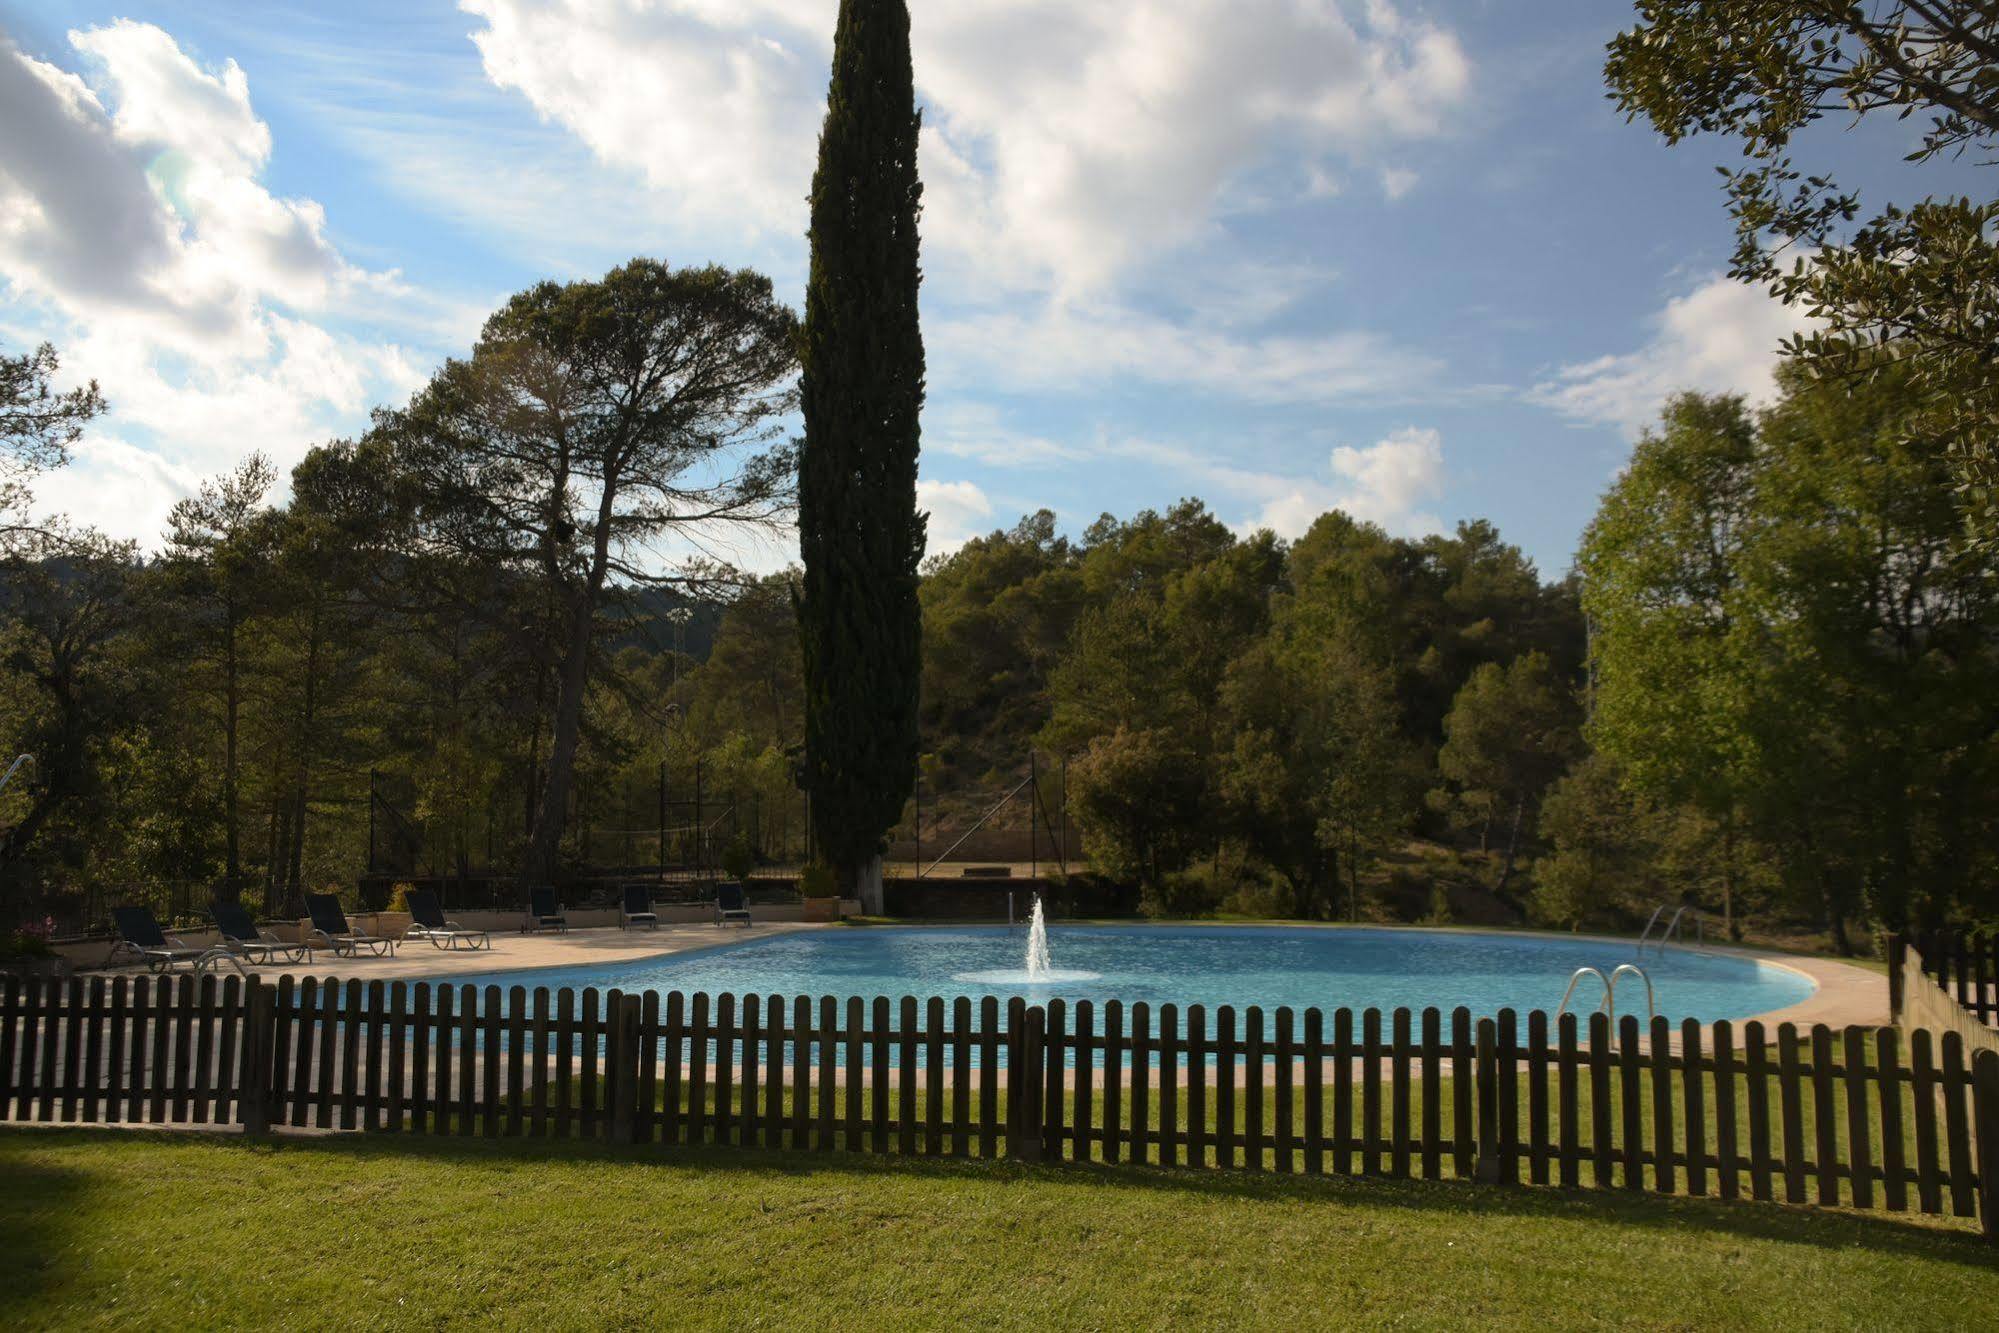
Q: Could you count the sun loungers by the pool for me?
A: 7